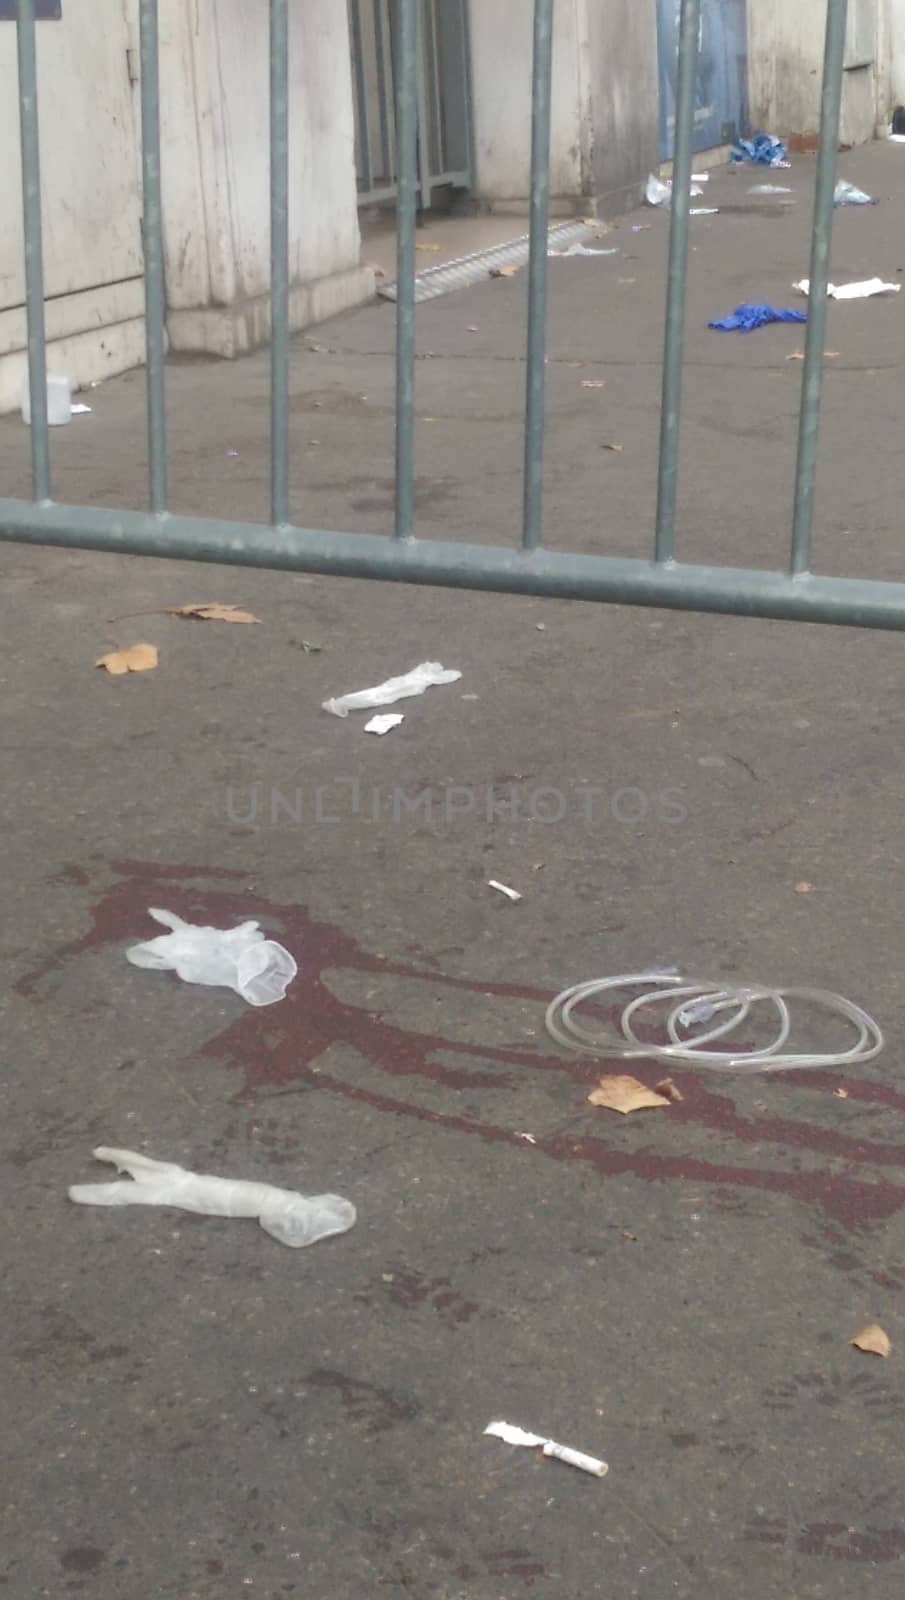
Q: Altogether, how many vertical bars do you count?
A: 7